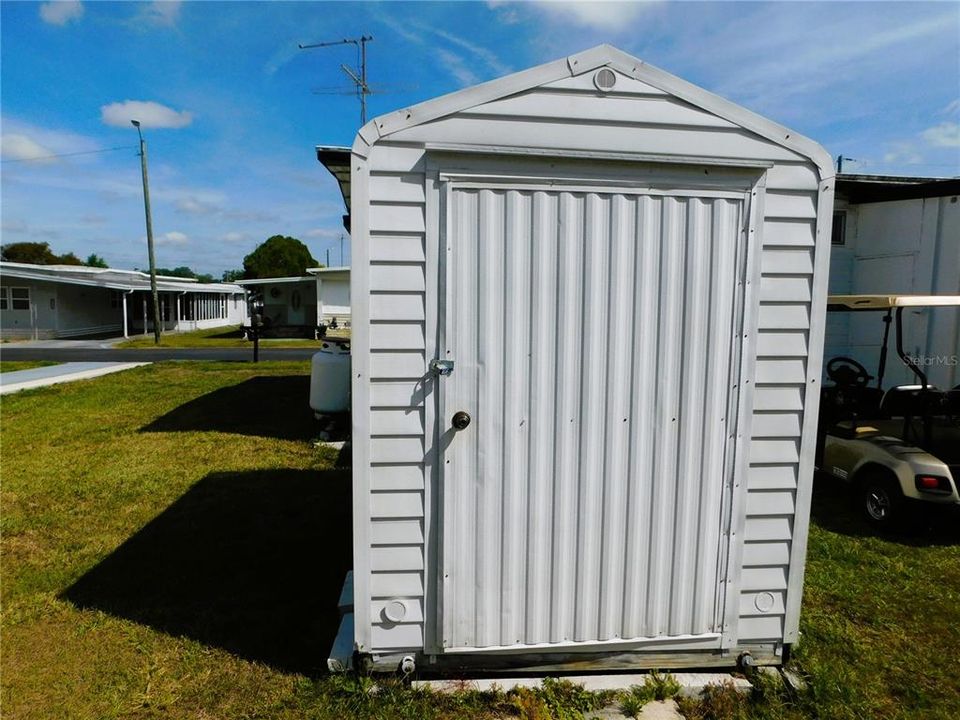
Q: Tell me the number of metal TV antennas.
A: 1